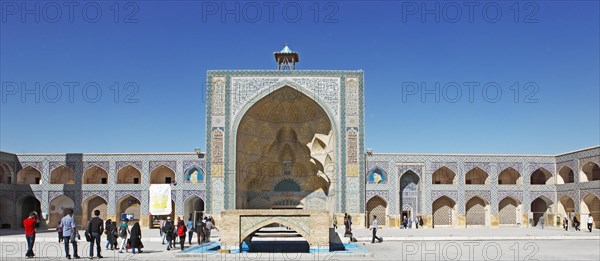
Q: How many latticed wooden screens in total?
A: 4